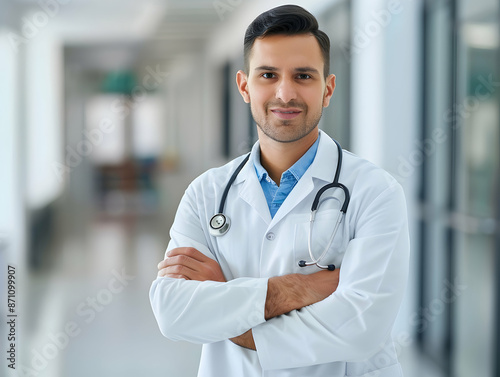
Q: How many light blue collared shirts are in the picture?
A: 1